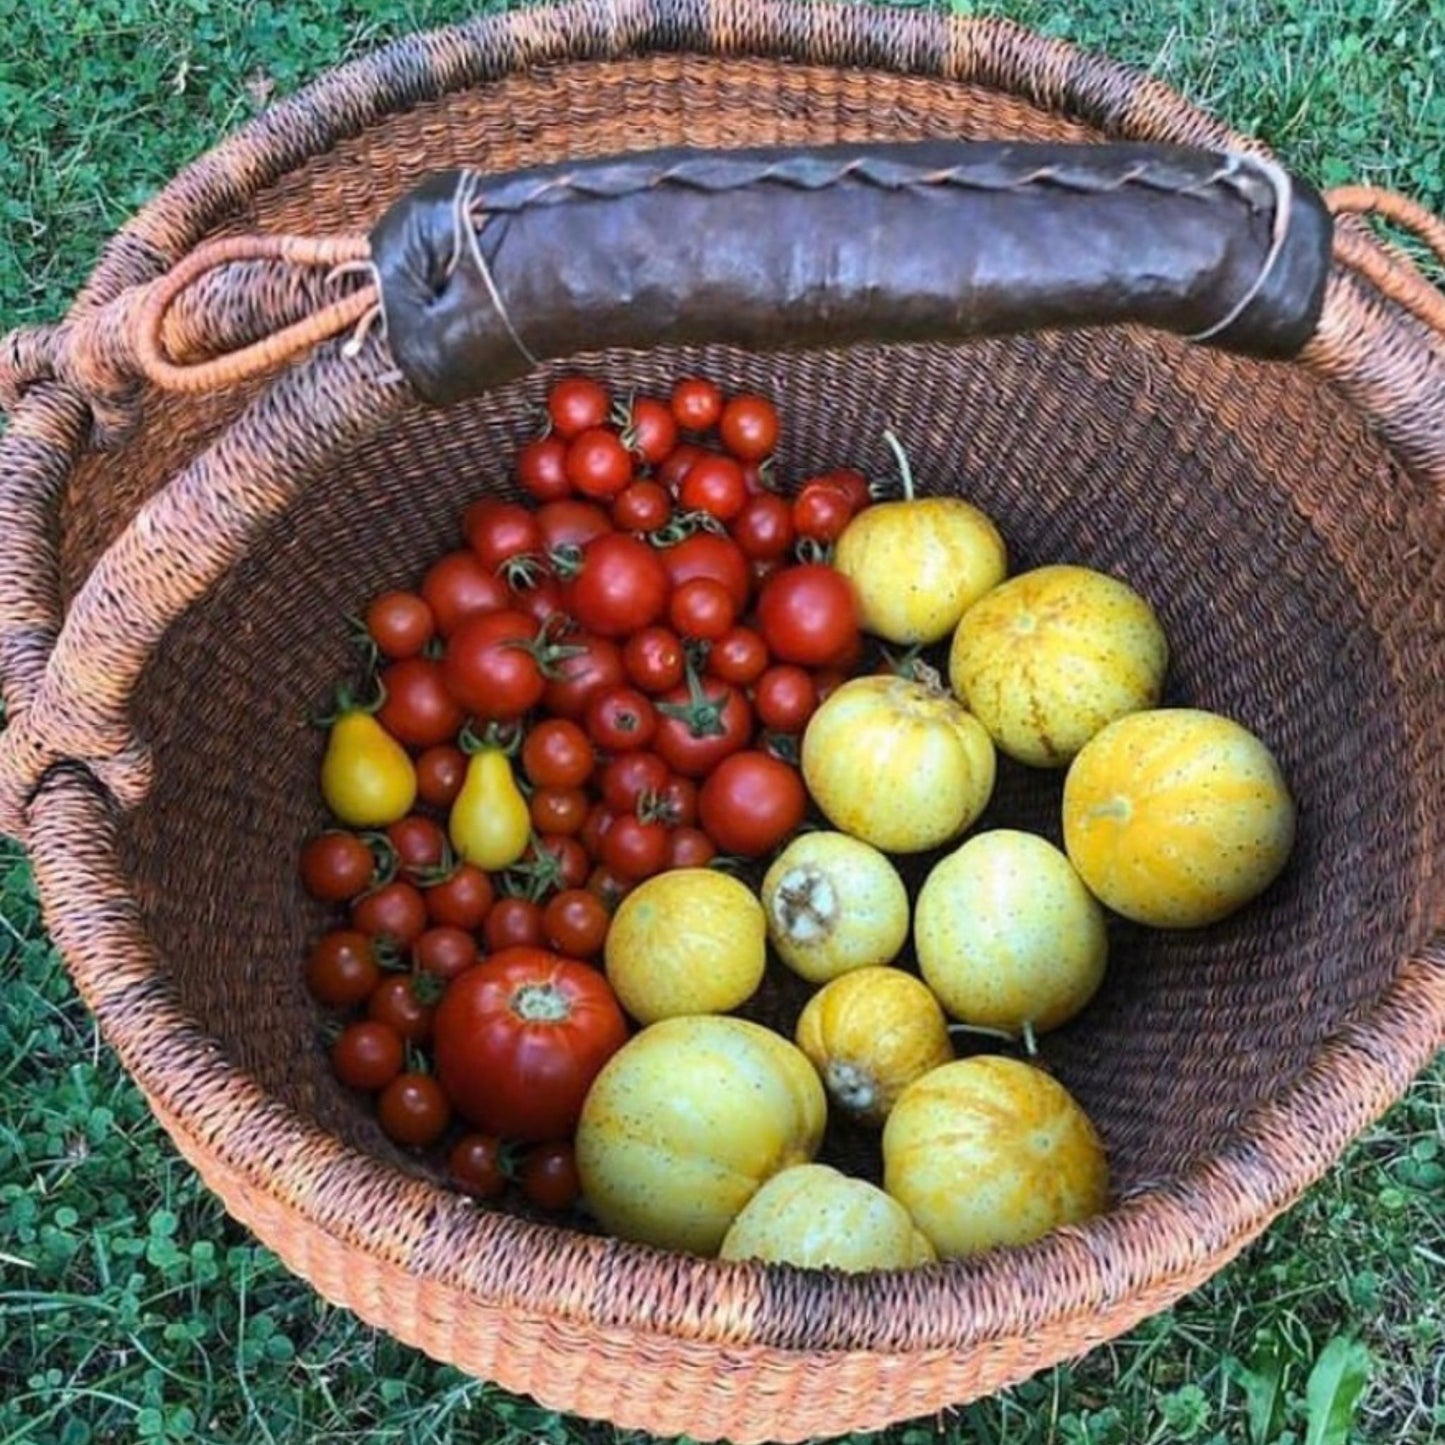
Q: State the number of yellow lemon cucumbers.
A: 11